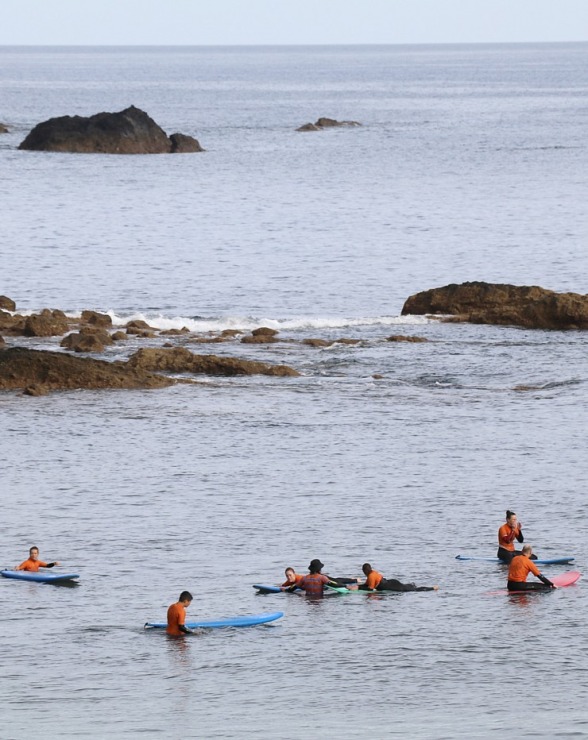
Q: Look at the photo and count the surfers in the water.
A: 7